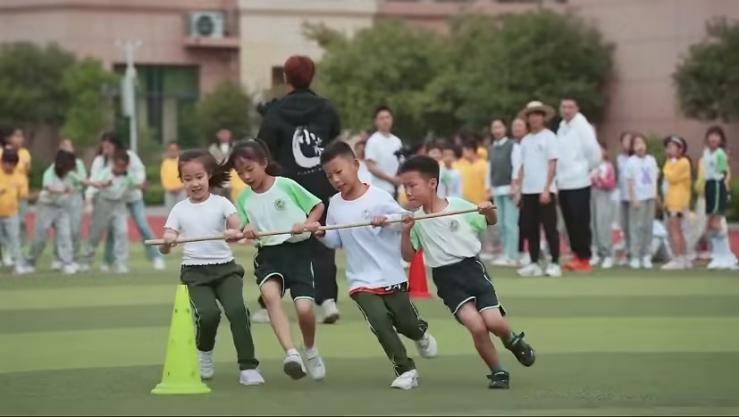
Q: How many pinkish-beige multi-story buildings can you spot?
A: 1